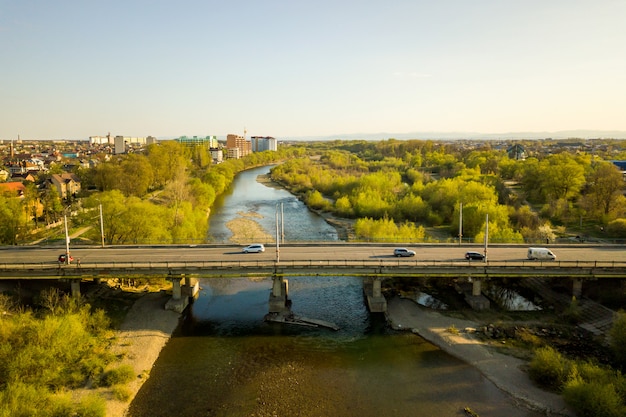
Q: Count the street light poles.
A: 6